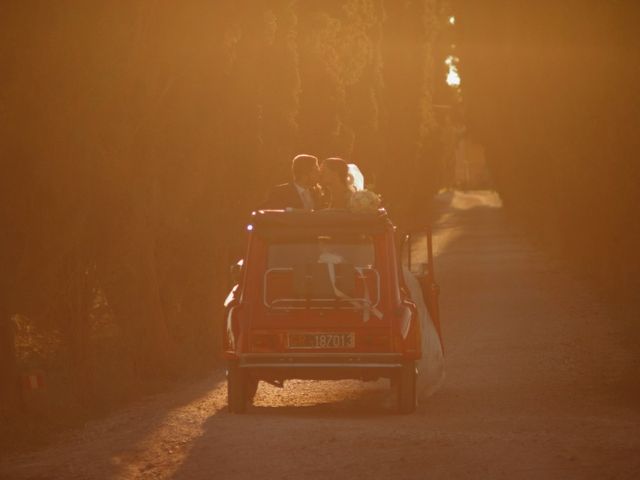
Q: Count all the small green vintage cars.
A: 0